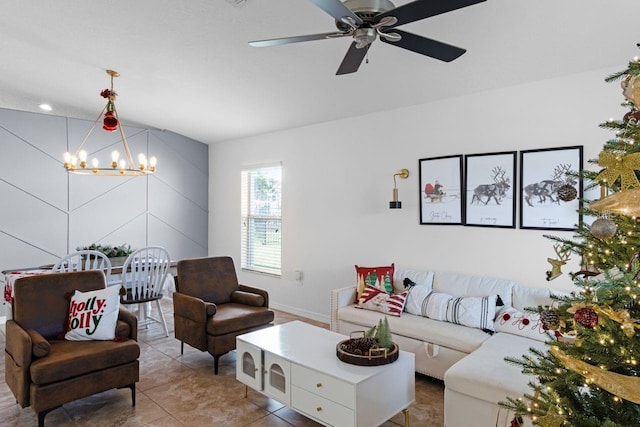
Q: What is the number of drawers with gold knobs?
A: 2